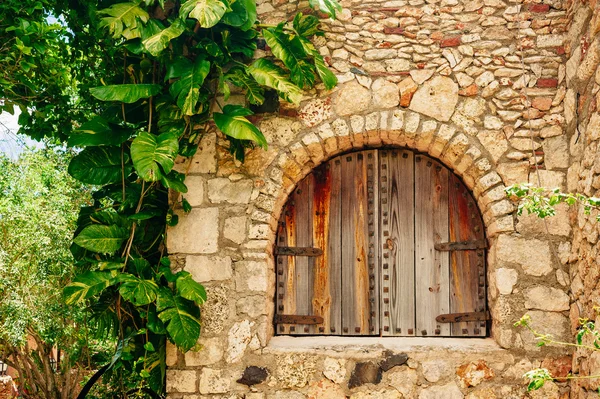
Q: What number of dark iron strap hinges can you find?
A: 4